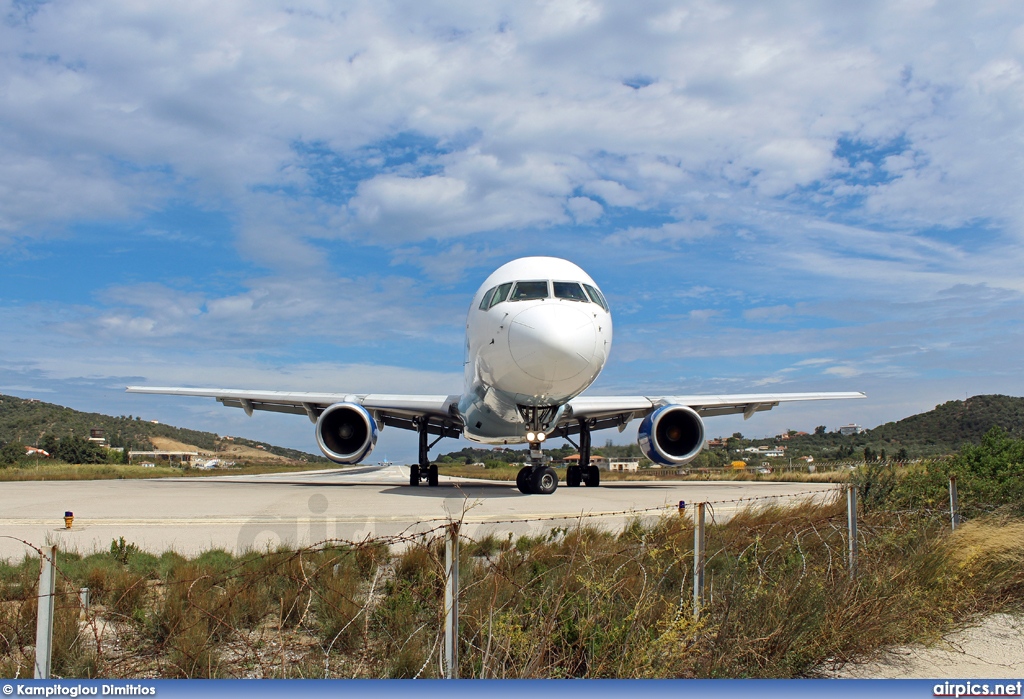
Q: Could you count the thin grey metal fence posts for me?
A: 5